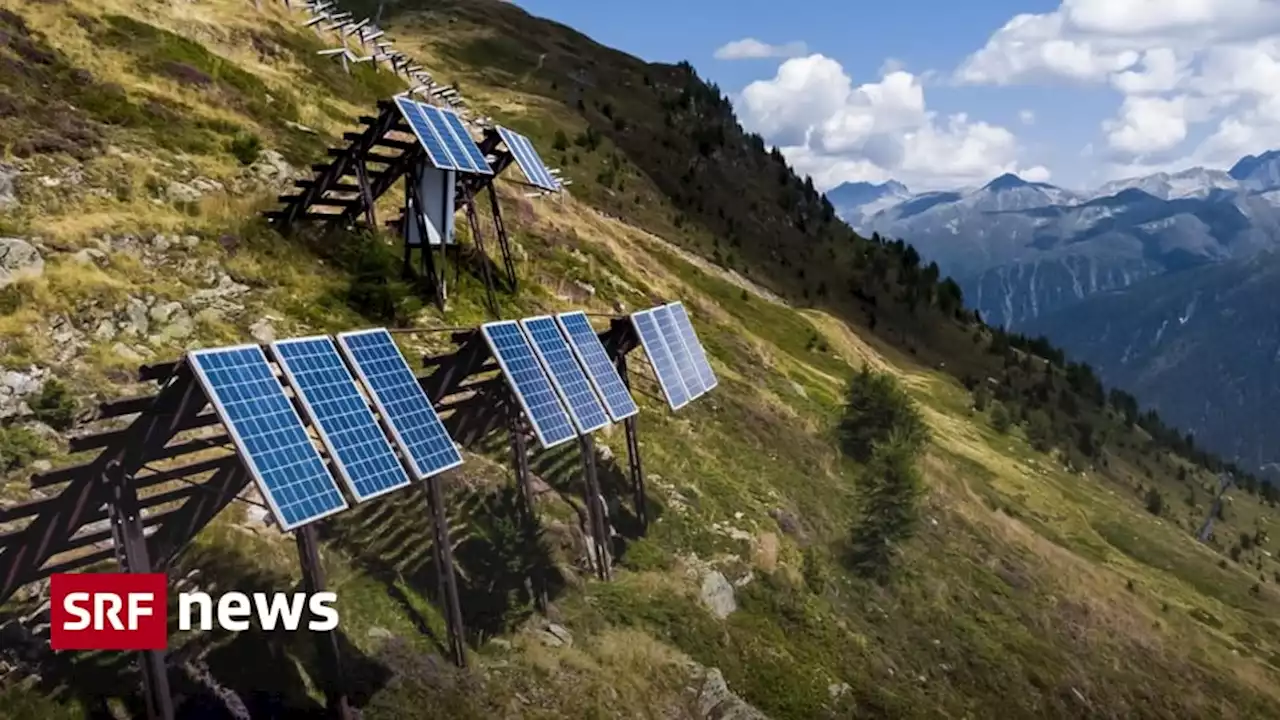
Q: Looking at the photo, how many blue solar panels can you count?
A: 15